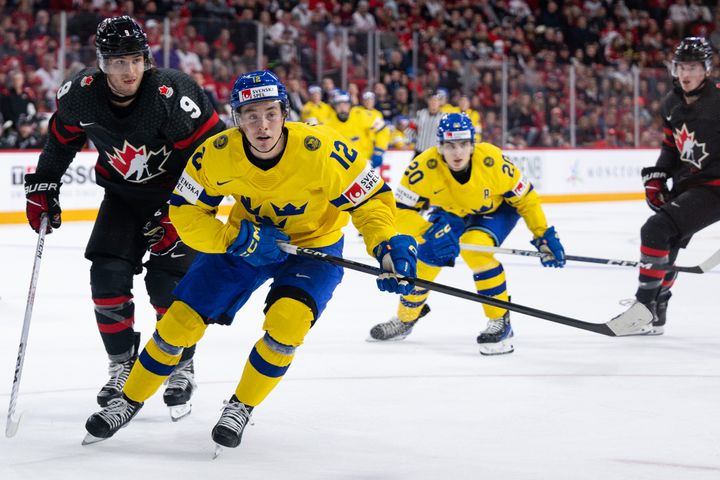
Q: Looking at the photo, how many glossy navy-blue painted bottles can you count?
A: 0